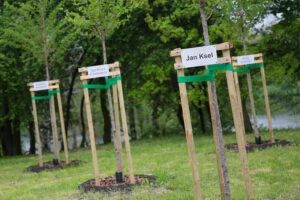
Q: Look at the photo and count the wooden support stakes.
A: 11